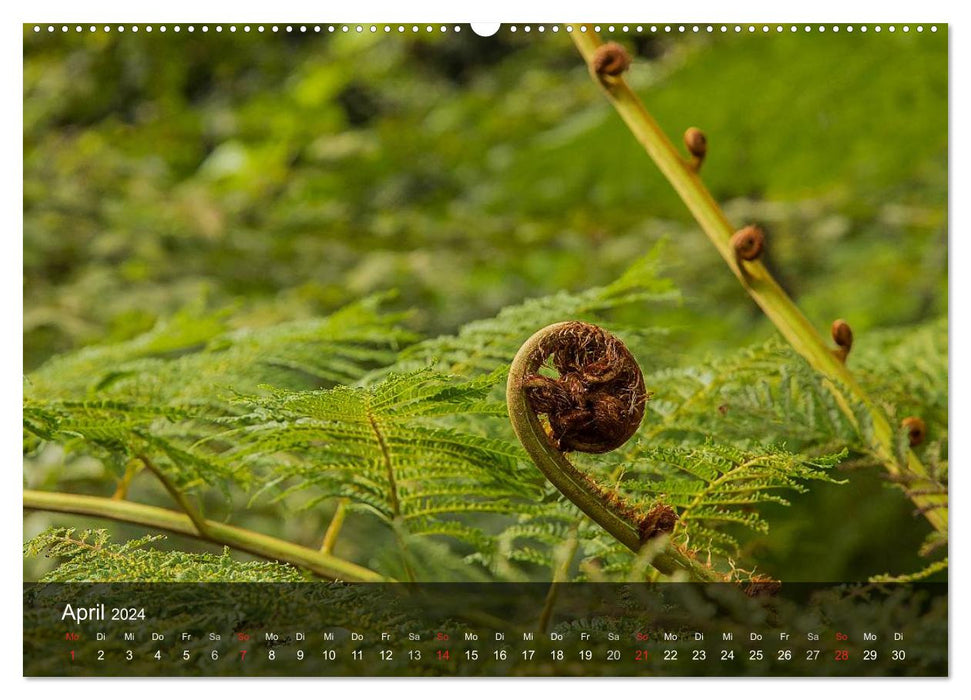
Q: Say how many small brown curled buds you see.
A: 5